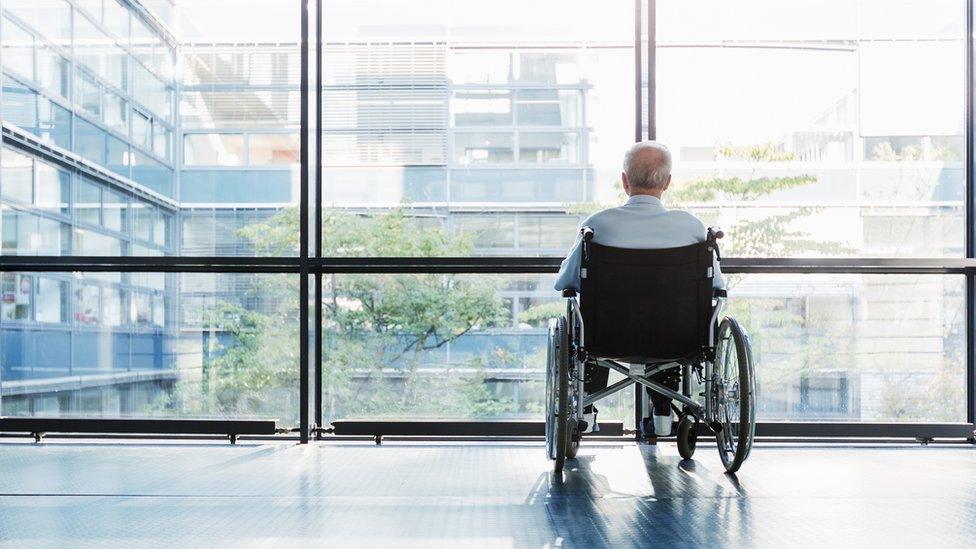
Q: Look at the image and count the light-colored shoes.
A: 2